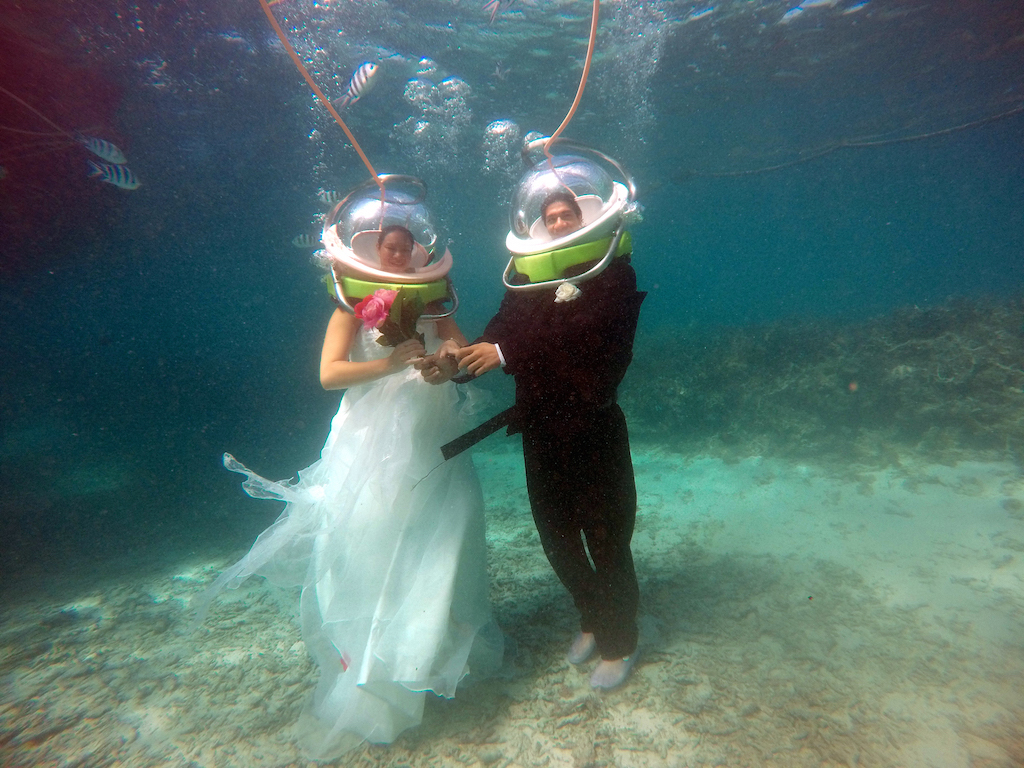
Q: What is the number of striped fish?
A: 5